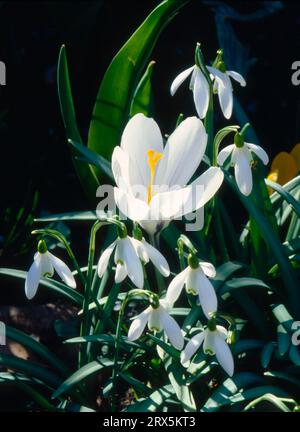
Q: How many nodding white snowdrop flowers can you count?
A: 9